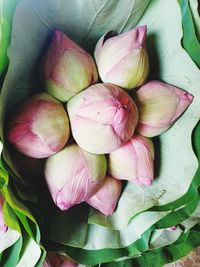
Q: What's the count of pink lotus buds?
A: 8